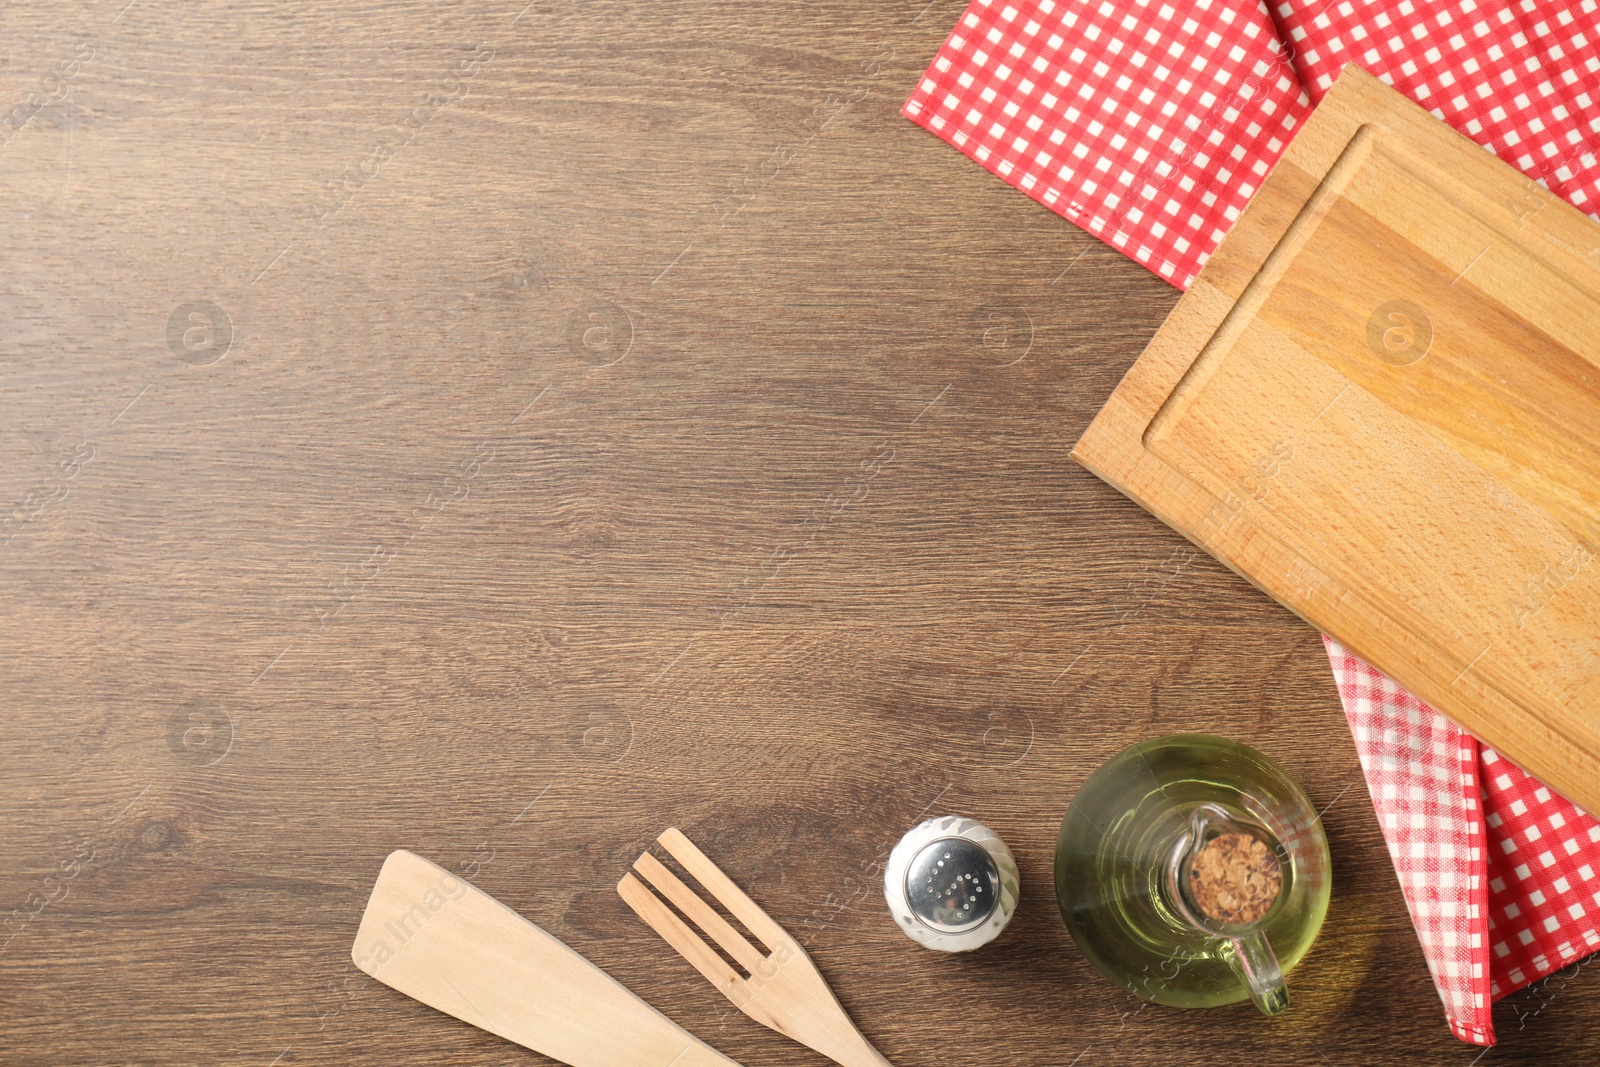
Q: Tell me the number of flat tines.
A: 3